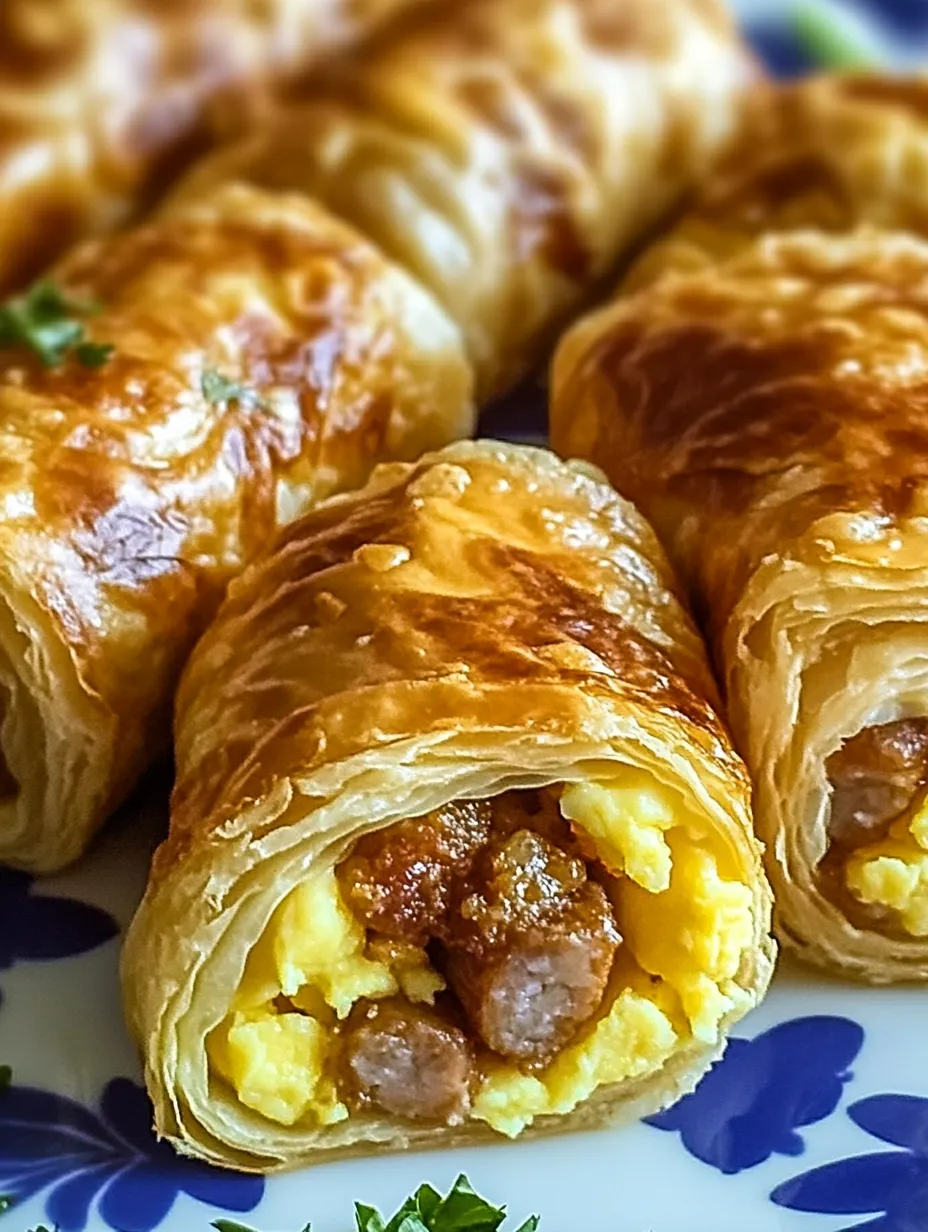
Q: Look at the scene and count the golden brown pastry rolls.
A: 6